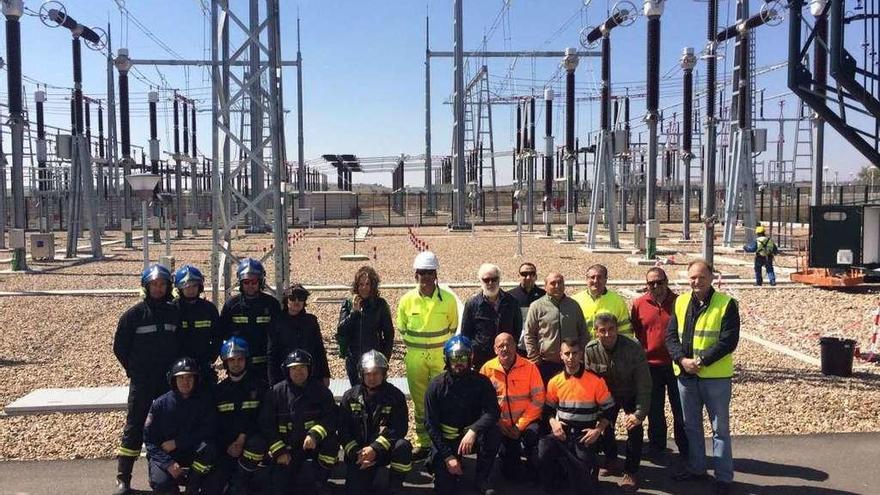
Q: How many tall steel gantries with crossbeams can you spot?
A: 2